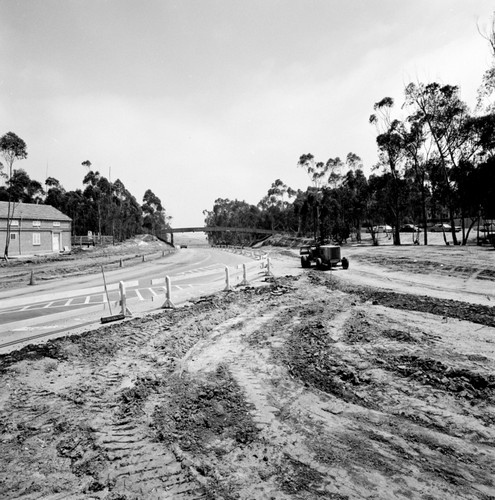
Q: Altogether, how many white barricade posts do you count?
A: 5